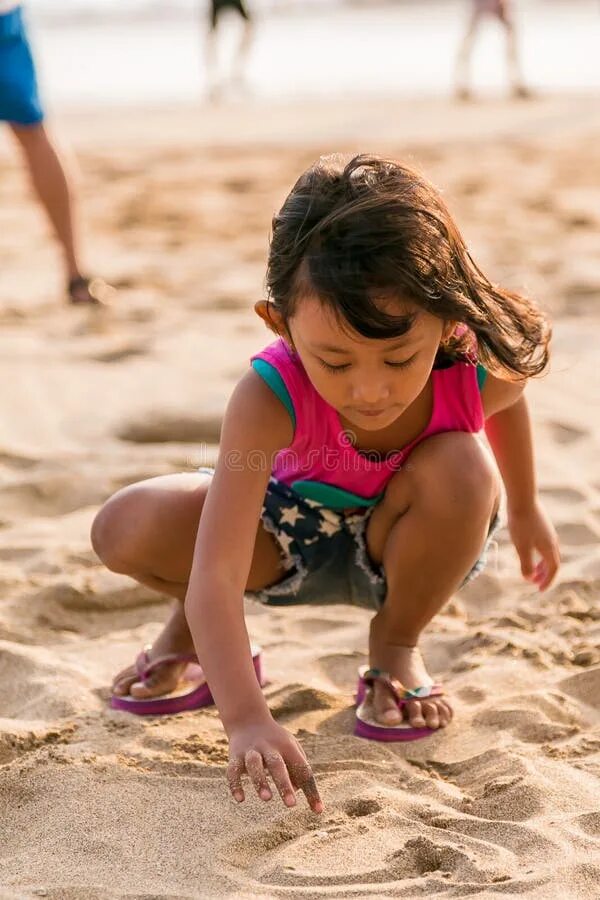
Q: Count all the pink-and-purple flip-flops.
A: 2